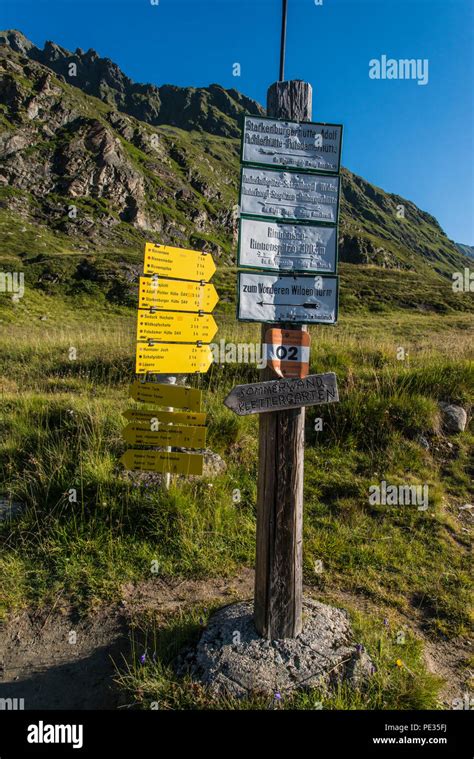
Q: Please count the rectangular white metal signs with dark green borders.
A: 4